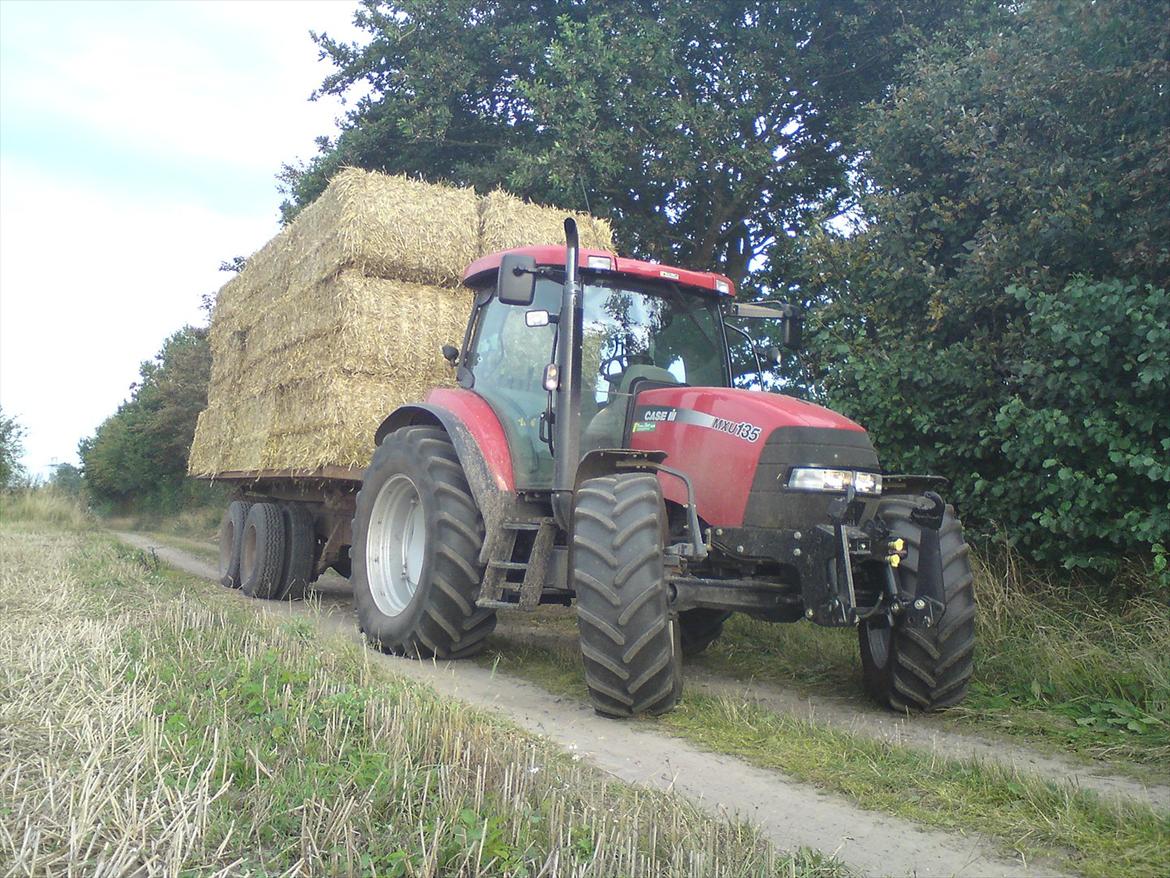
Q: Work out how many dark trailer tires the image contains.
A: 3